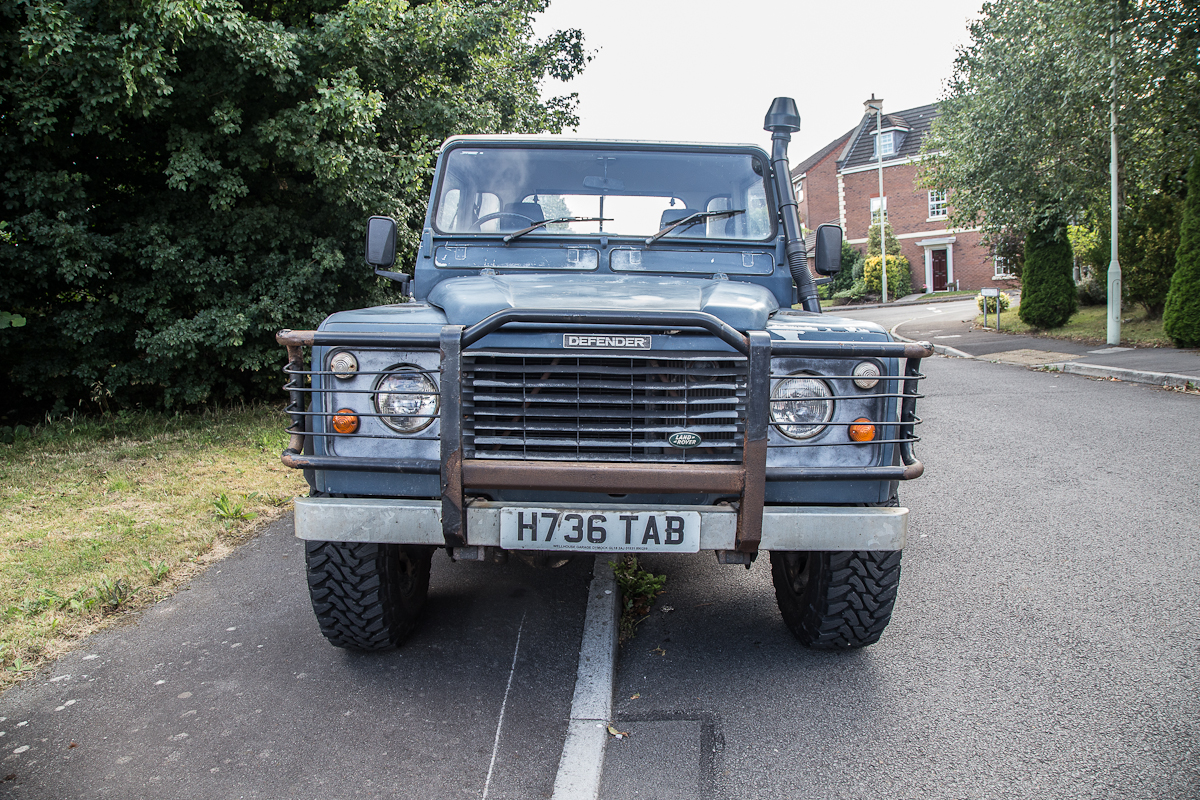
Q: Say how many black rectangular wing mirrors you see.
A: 2